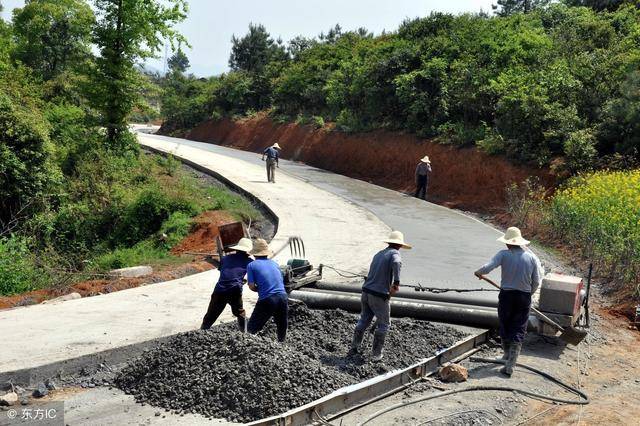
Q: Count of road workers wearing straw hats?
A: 6